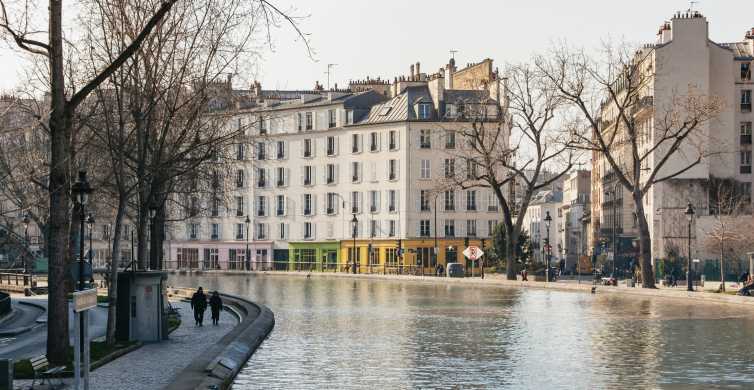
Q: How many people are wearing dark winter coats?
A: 2